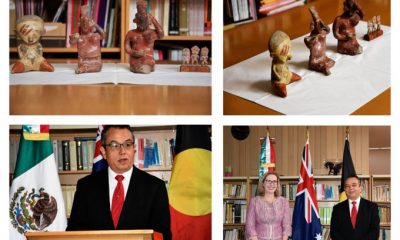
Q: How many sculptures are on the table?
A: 4